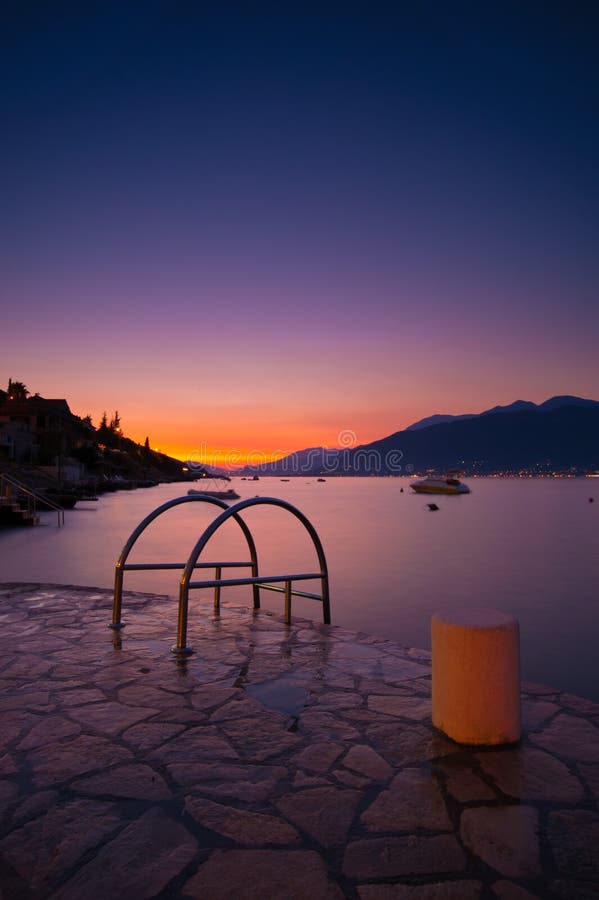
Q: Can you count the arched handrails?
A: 2